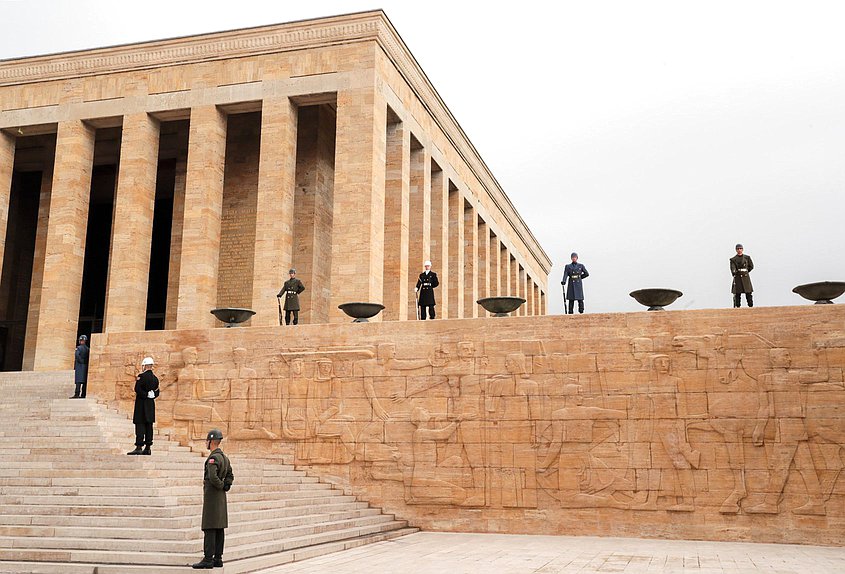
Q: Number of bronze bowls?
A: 5